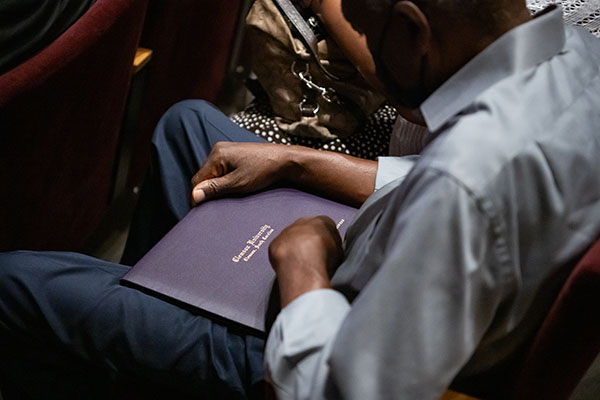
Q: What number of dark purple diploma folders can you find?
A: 1